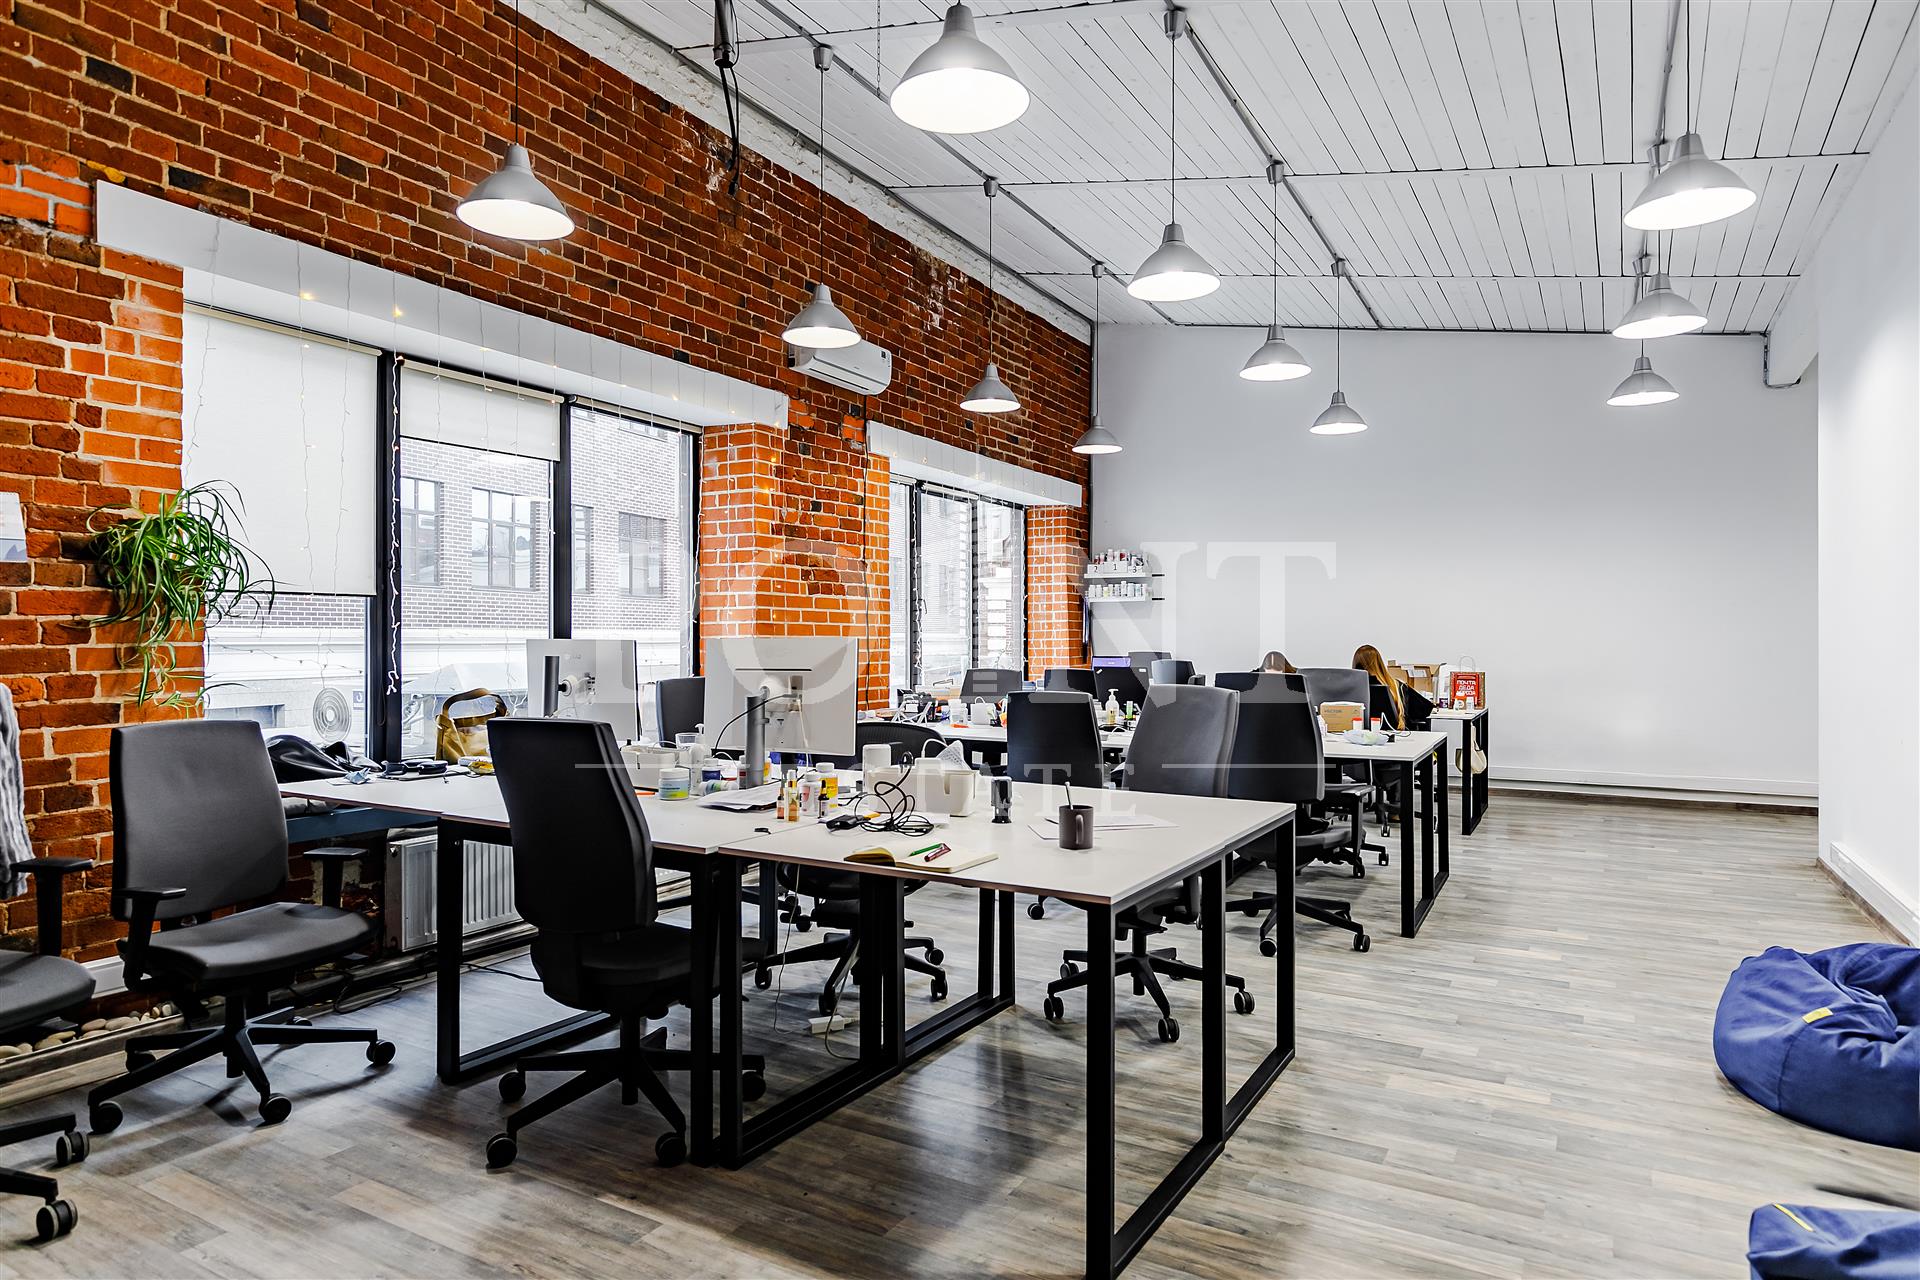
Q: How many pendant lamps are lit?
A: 11